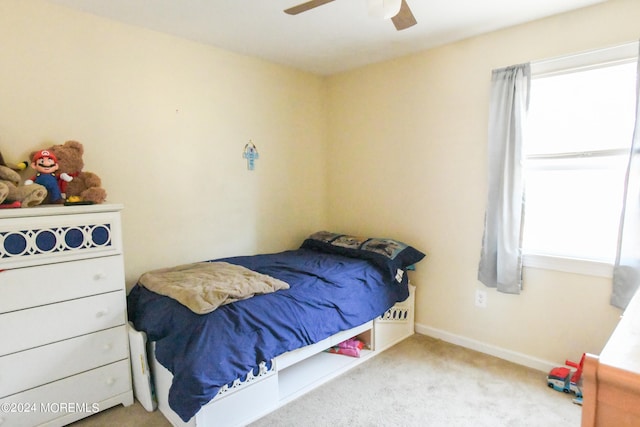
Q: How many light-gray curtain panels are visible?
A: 2